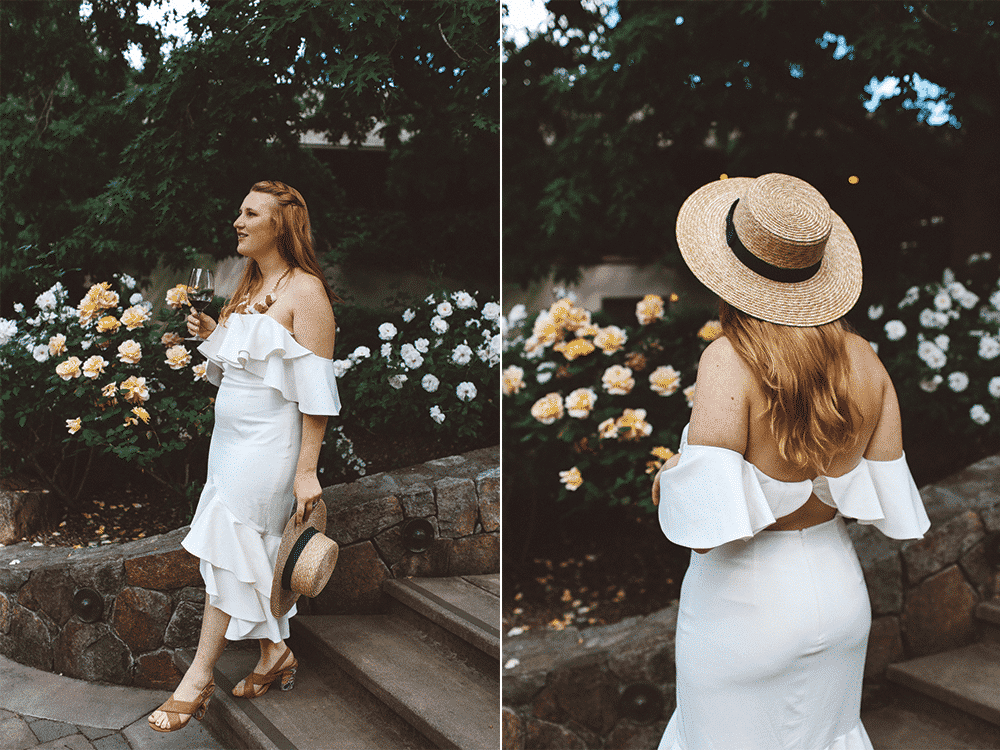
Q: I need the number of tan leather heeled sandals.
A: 2